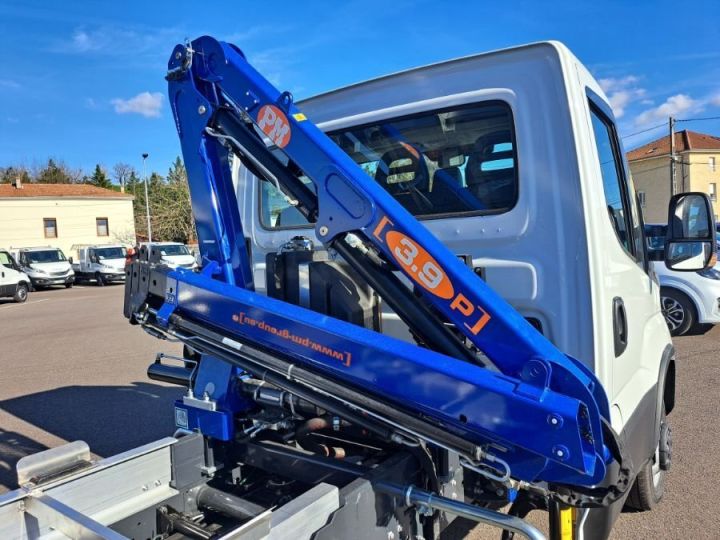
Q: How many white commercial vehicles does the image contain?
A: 5